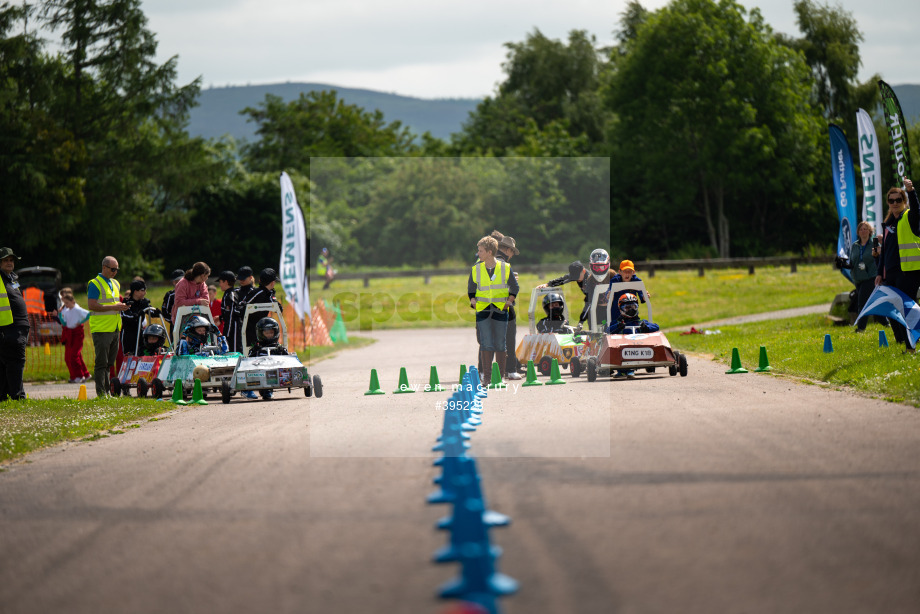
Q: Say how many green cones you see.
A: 11